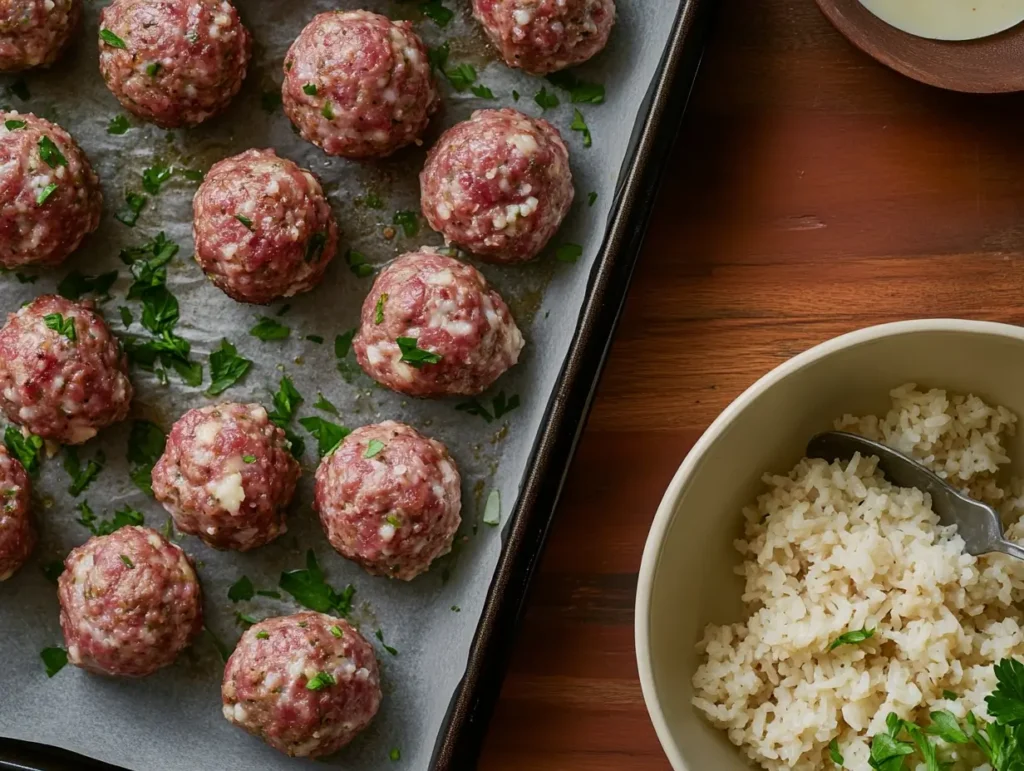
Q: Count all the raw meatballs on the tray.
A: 14